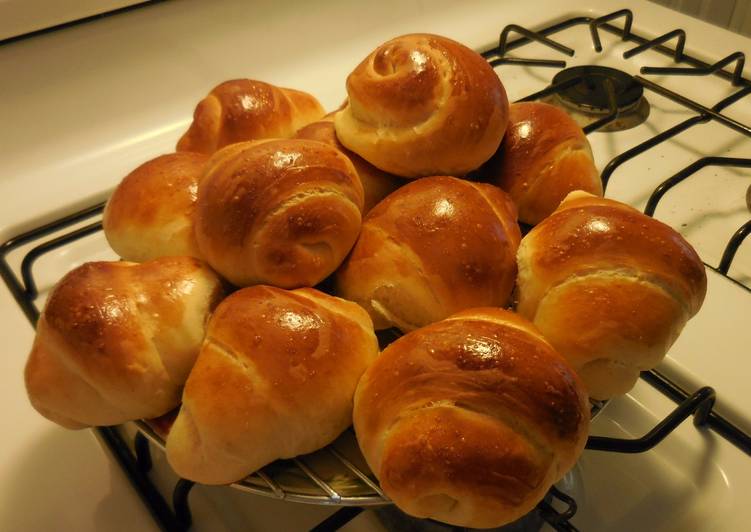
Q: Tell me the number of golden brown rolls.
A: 11